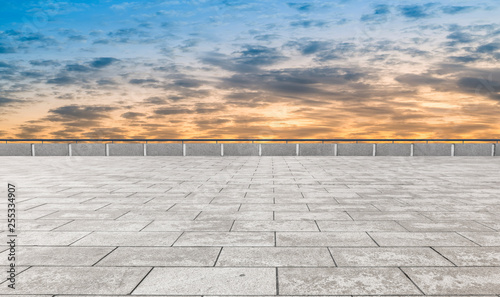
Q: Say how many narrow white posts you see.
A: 13